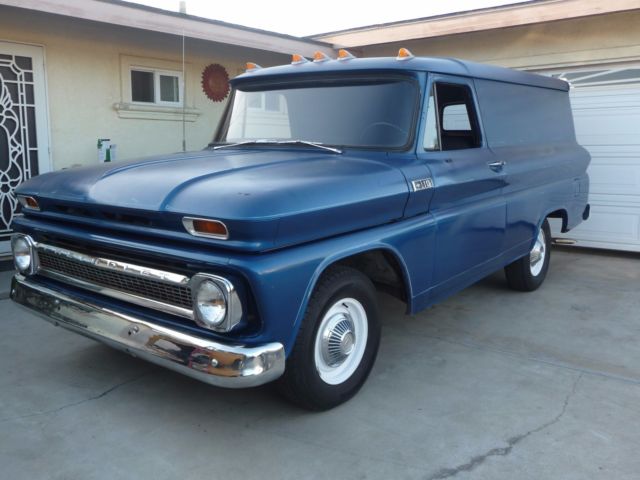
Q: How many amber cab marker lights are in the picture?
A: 5